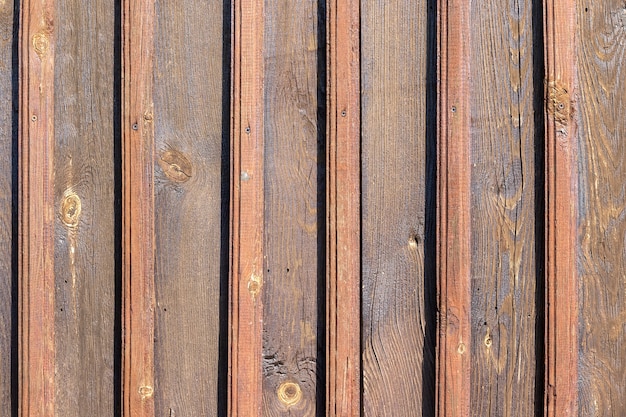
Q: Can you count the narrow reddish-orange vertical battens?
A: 6